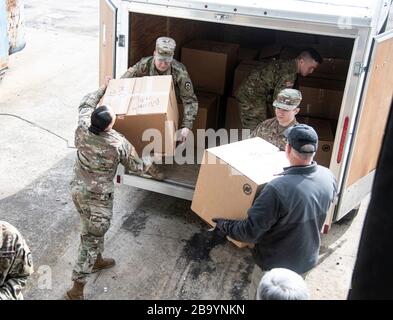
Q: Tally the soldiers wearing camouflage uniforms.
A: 5